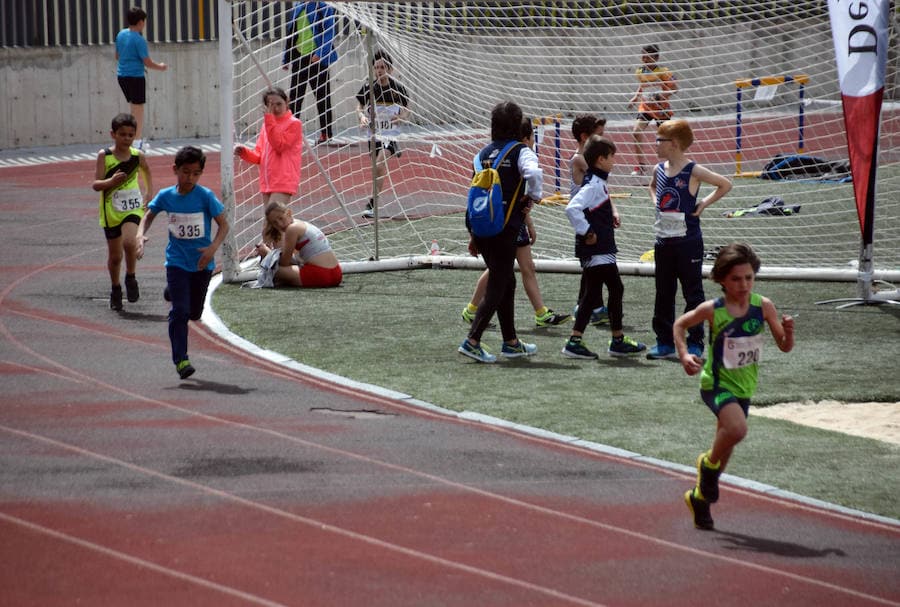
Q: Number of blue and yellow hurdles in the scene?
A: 2